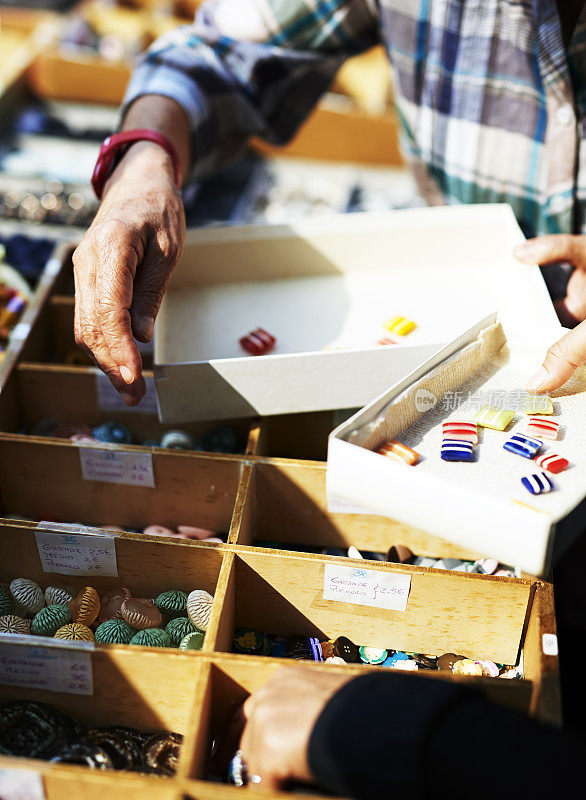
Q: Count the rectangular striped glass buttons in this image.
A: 12